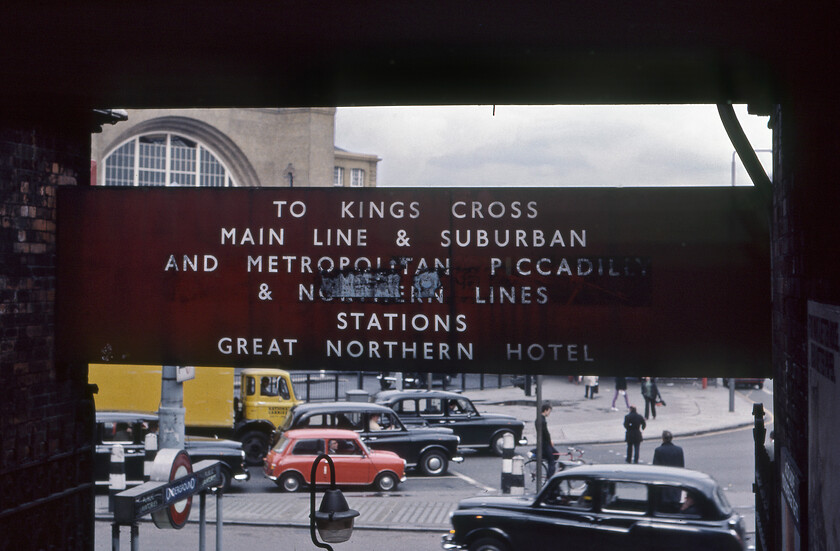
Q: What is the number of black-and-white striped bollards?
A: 4